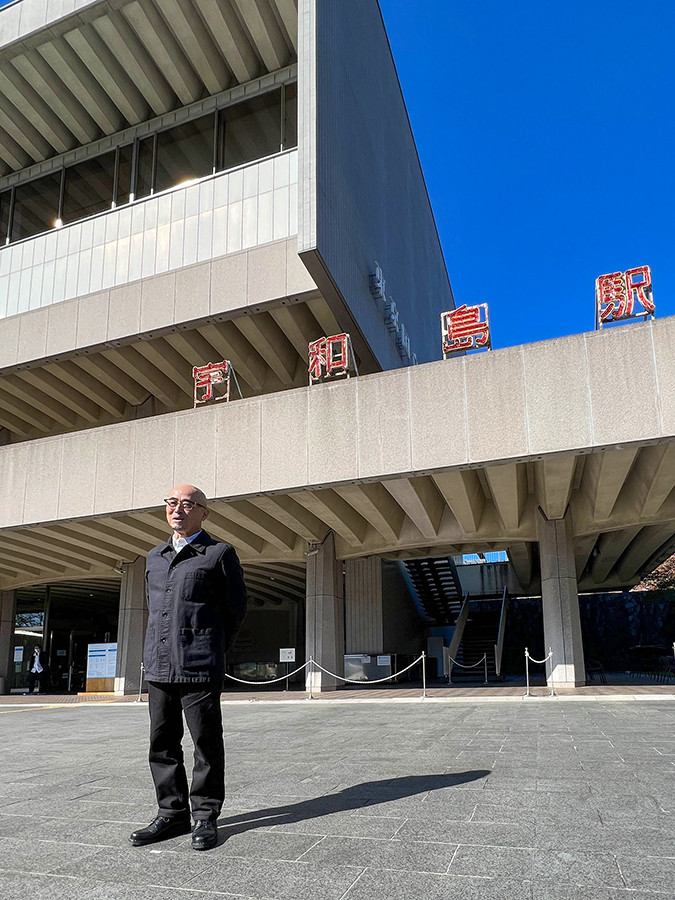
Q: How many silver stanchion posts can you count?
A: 7